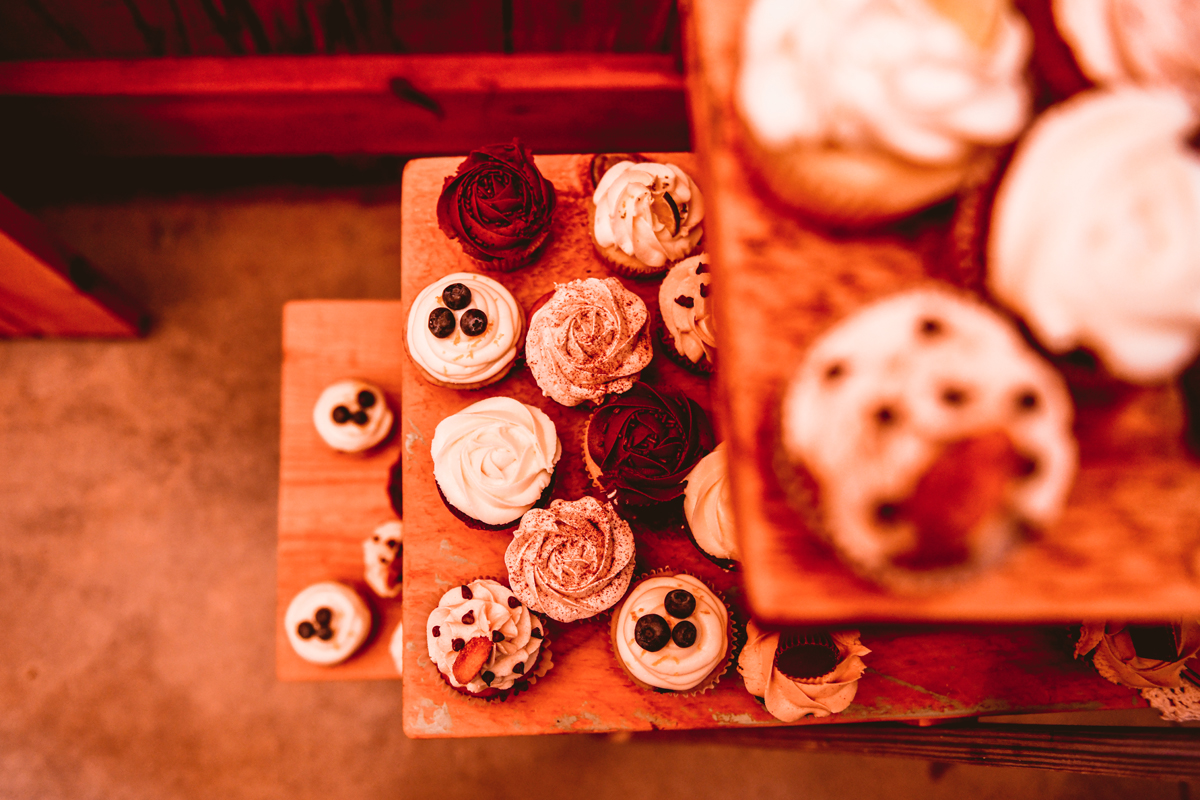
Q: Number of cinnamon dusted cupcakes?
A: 2